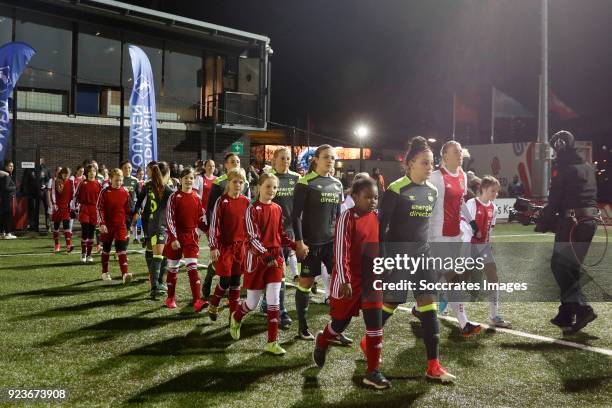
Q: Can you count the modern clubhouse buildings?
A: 1